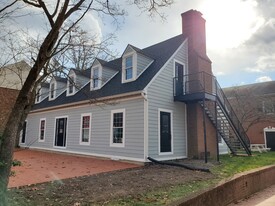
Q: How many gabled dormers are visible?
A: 5